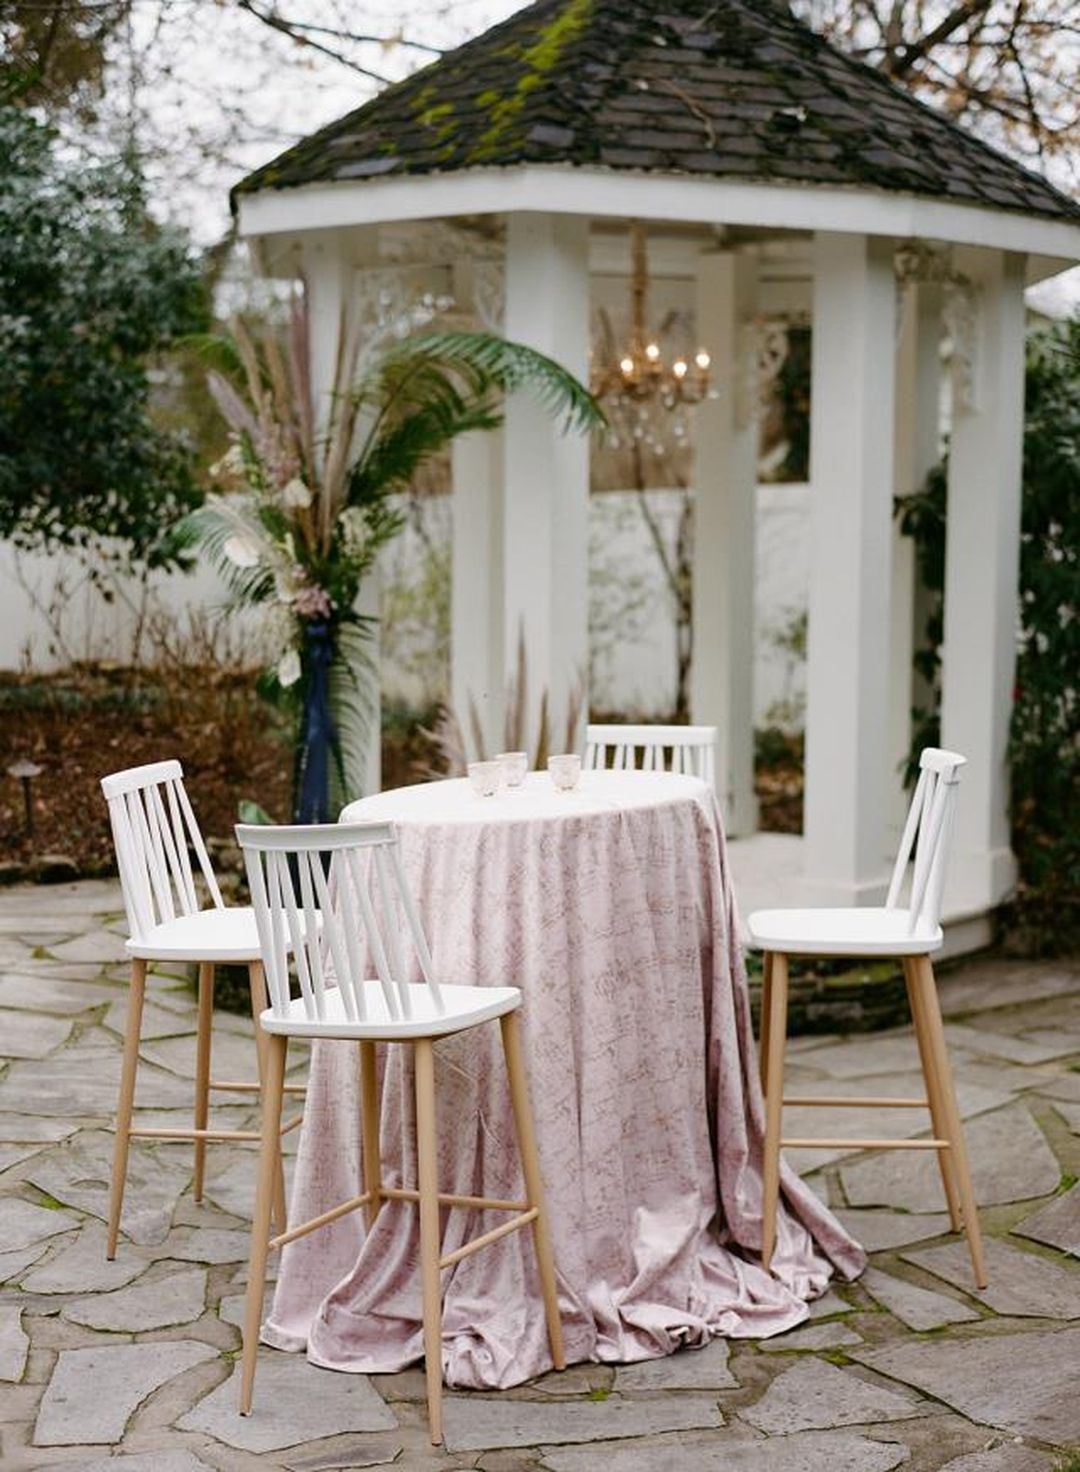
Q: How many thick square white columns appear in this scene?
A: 7